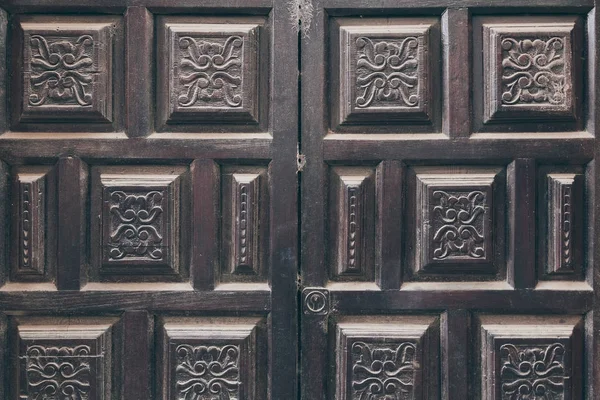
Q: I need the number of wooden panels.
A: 14